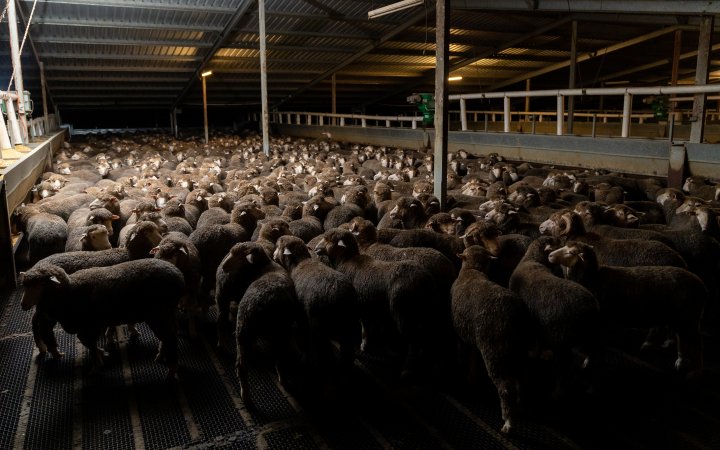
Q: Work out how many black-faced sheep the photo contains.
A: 0